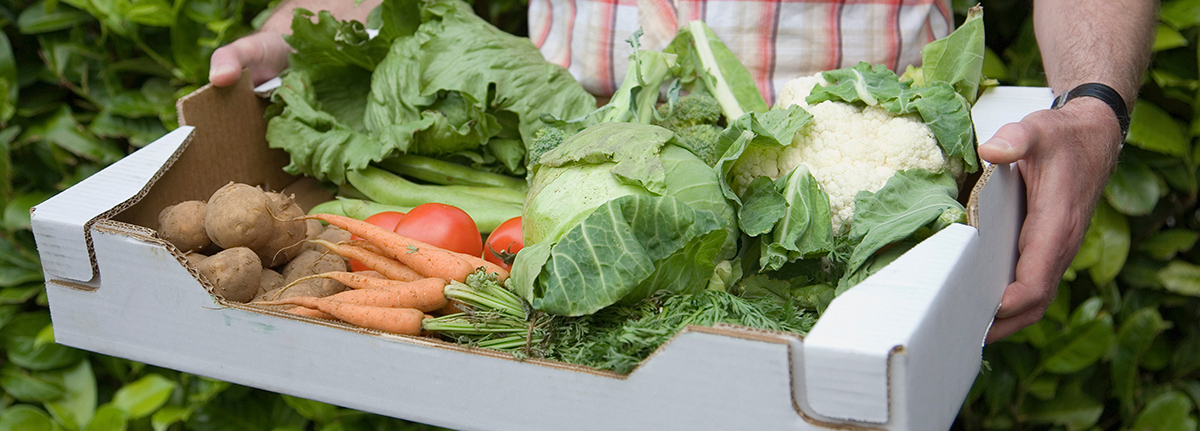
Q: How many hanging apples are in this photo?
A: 0